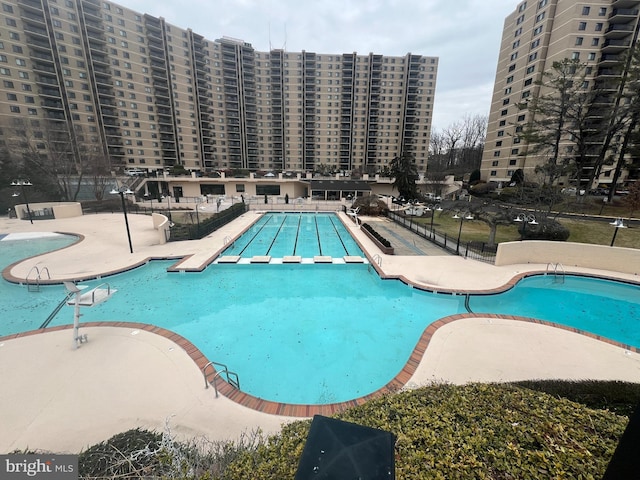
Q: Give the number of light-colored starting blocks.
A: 5